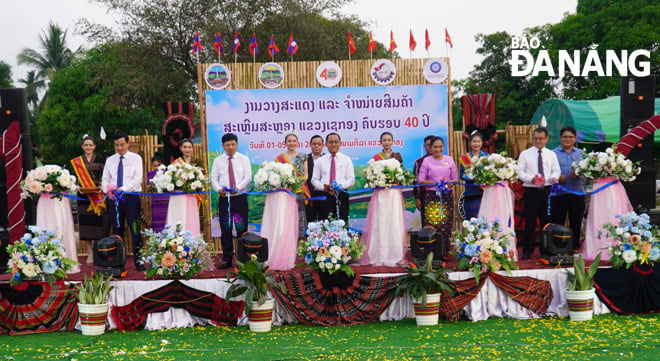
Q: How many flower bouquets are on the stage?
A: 11